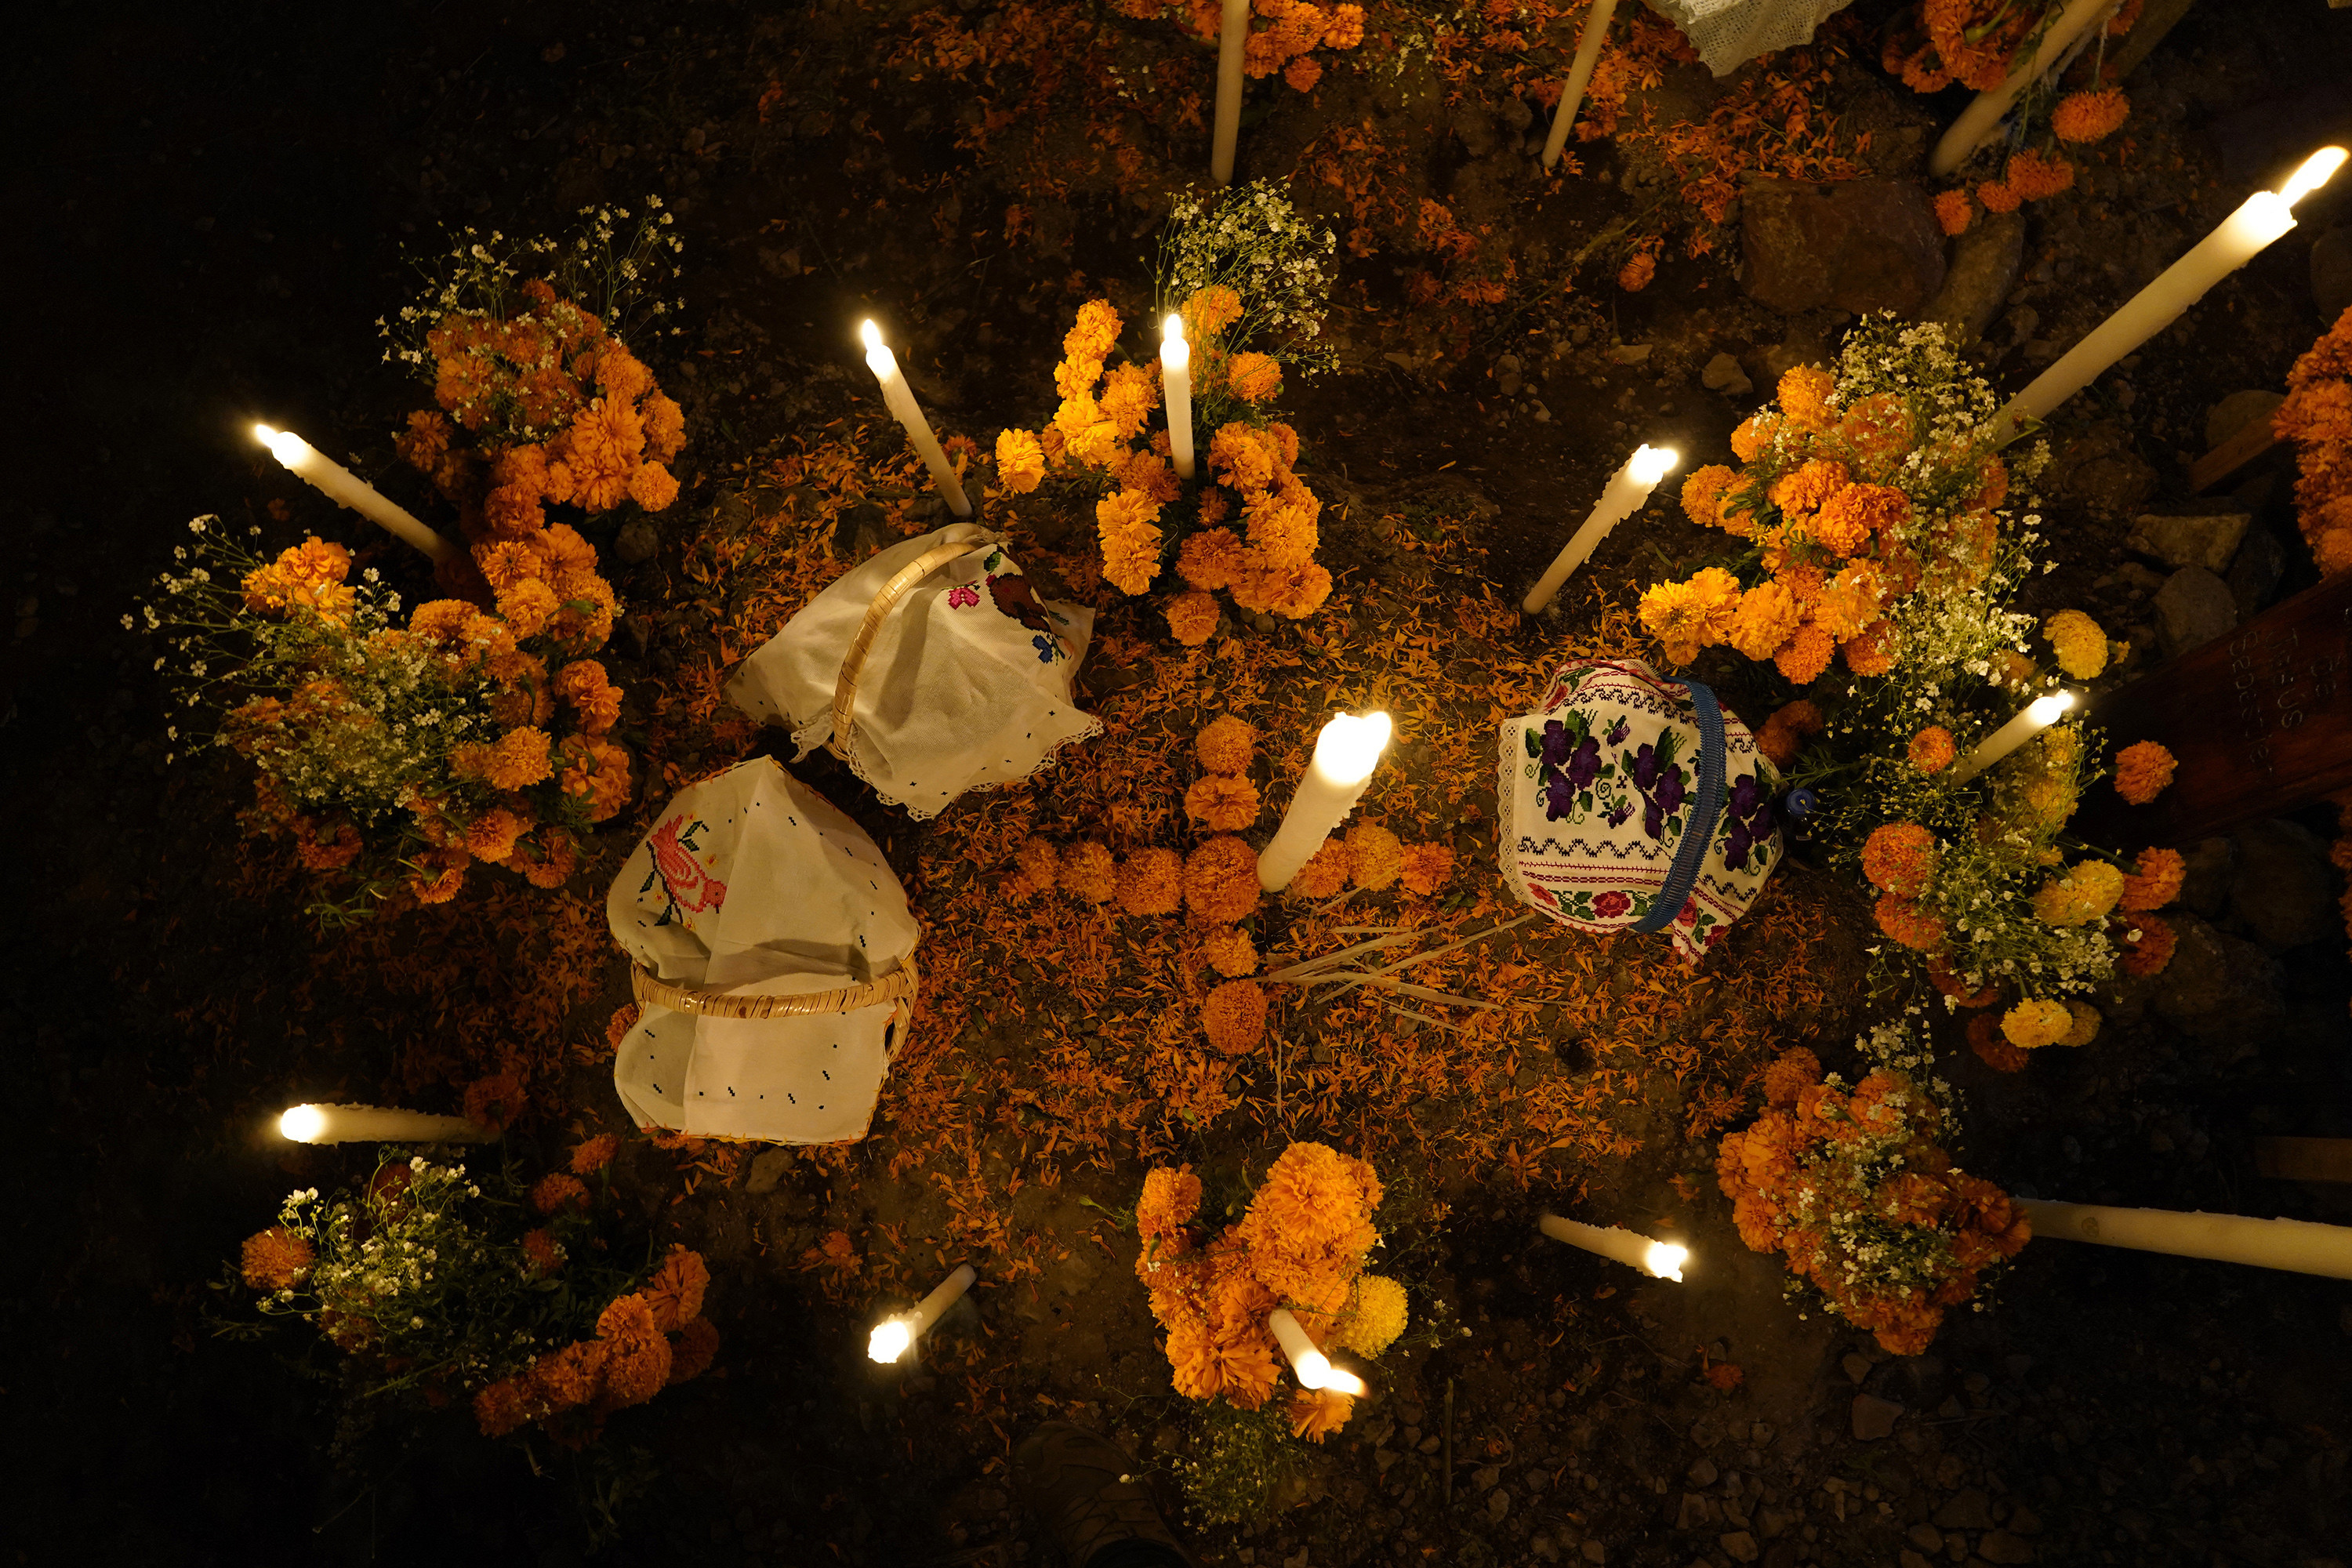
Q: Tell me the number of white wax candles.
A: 15